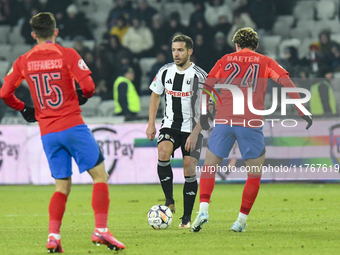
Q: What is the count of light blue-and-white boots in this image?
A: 2